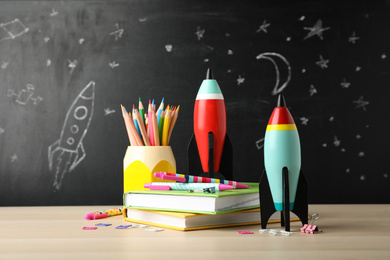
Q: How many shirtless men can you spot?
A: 0